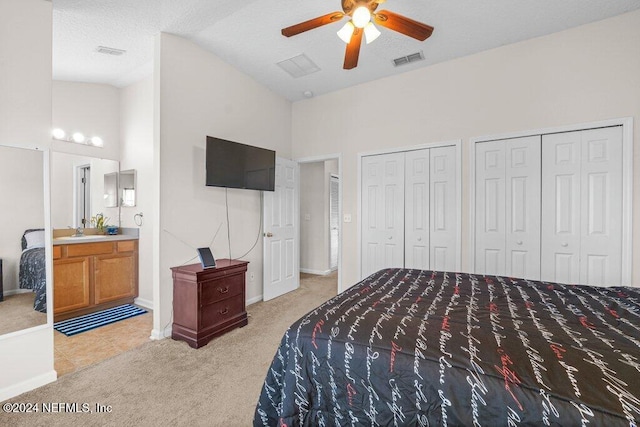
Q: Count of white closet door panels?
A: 8